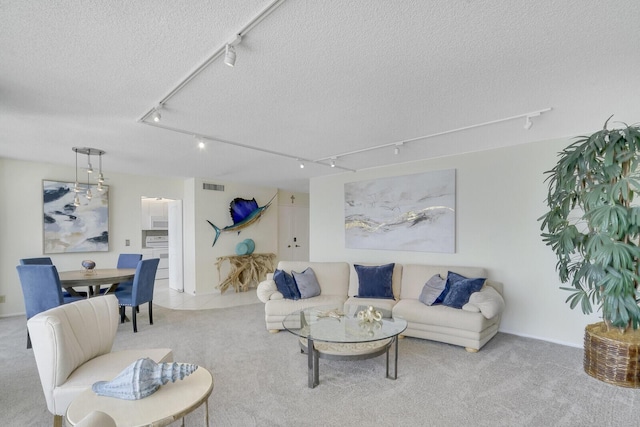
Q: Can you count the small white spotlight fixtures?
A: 7